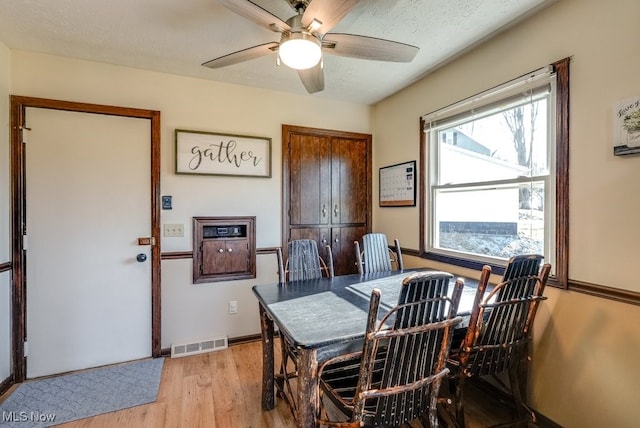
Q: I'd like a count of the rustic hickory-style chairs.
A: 4